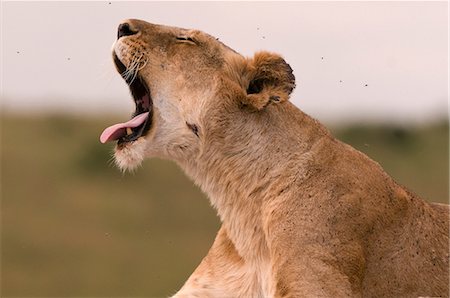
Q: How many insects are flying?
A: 8